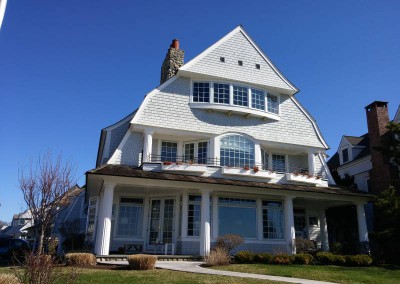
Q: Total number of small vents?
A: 3